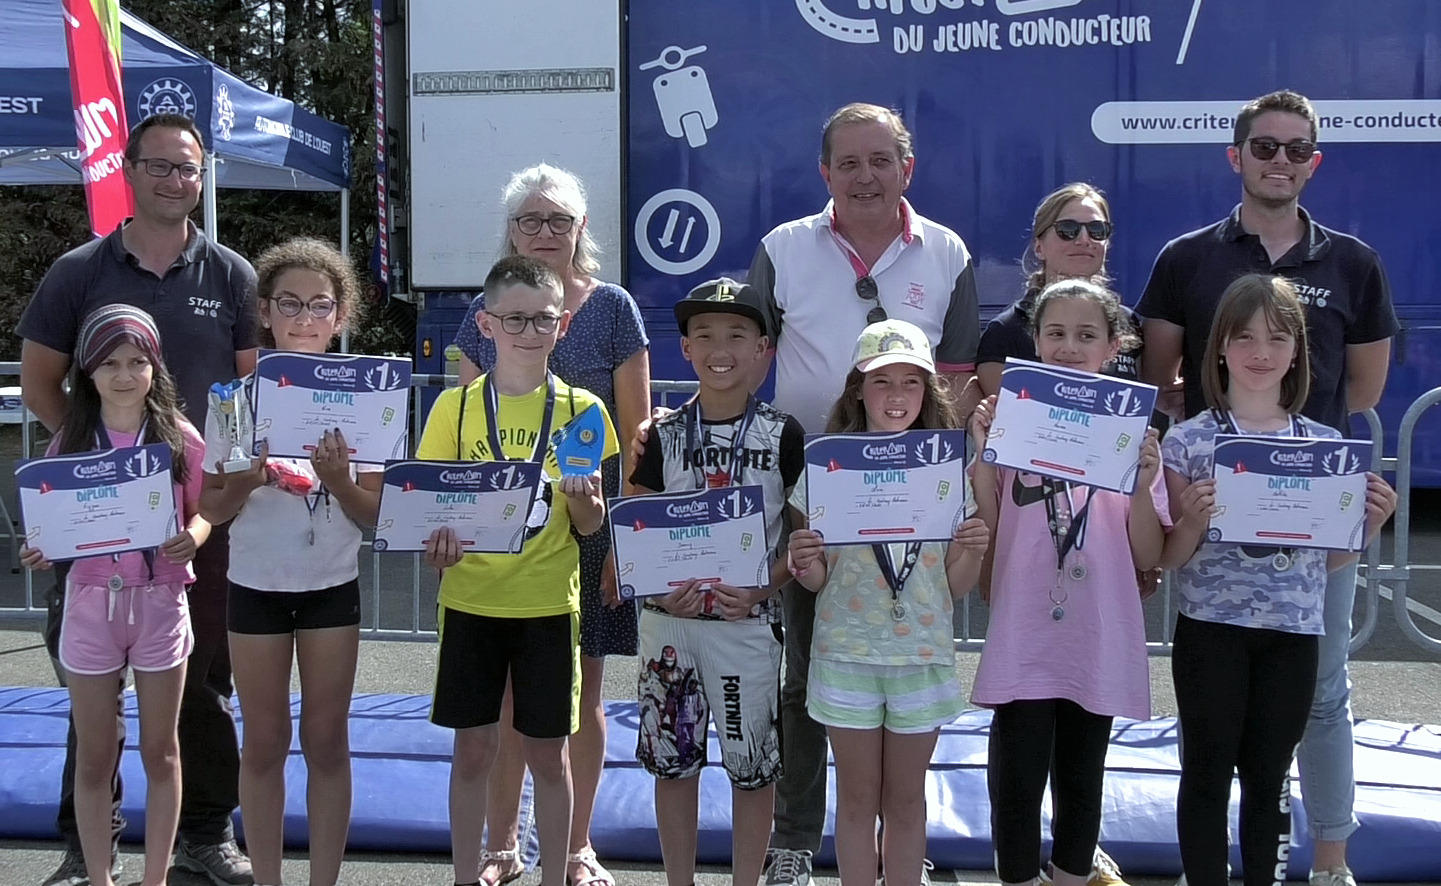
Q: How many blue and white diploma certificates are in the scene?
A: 7